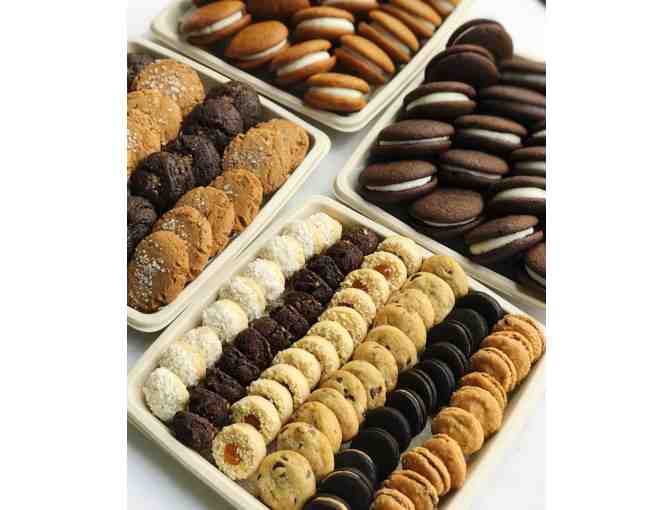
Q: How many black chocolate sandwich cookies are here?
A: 12